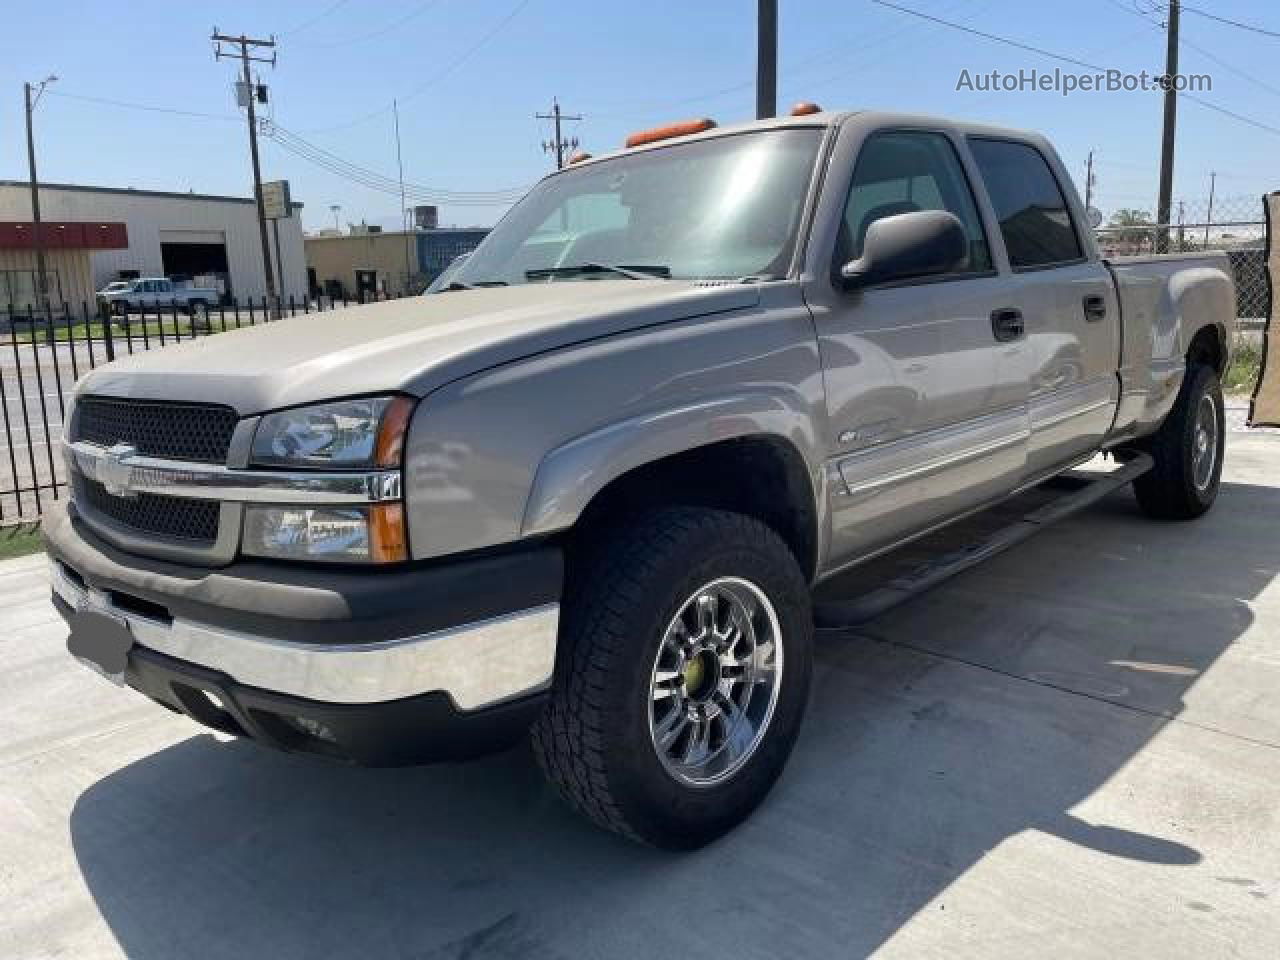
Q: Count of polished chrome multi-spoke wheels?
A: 2